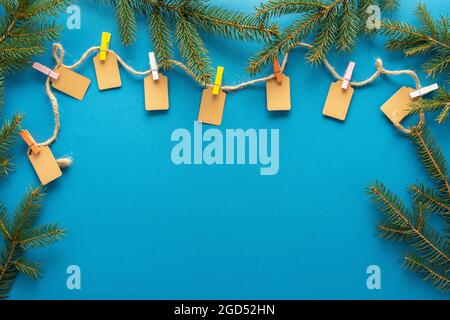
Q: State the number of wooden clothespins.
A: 8